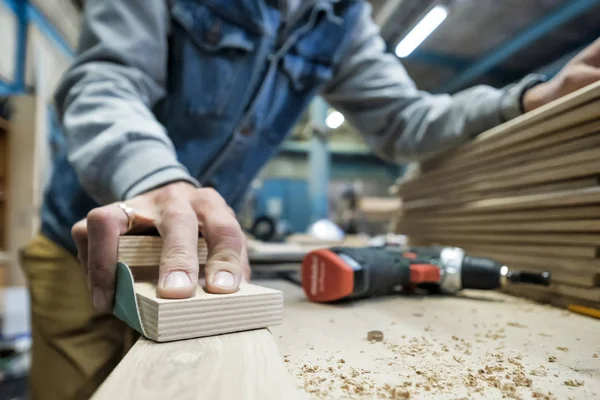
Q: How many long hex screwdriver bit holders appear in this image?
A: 1